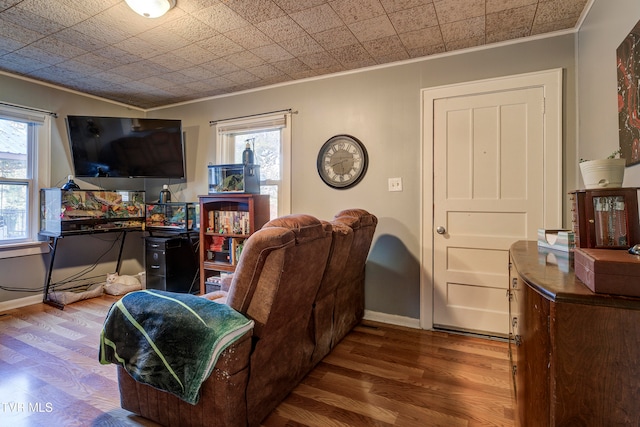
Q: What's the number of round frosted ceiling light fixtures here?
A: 1